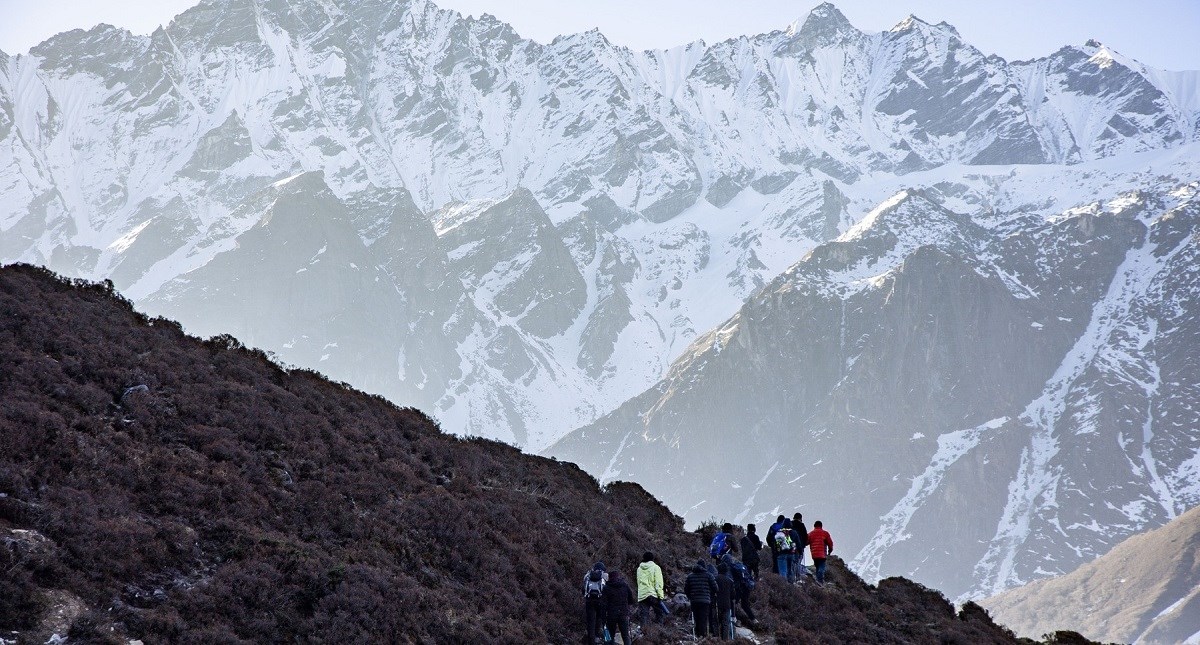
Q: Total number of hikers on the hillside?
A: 13